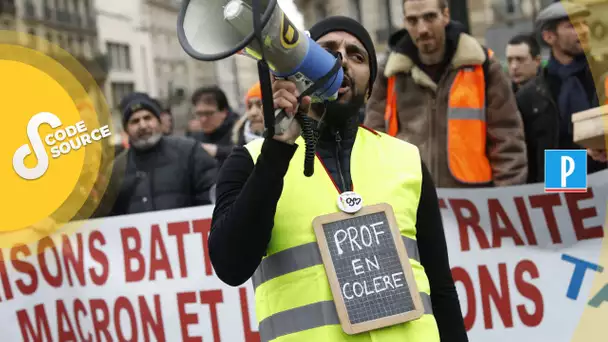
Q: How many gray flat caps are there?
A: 1